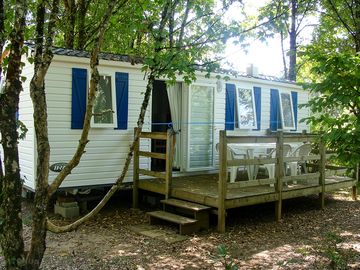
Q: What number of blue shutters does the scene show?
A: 6